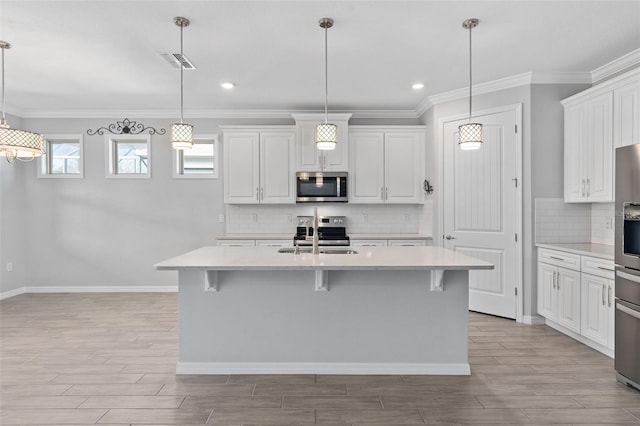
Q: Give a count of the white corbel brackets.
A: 3